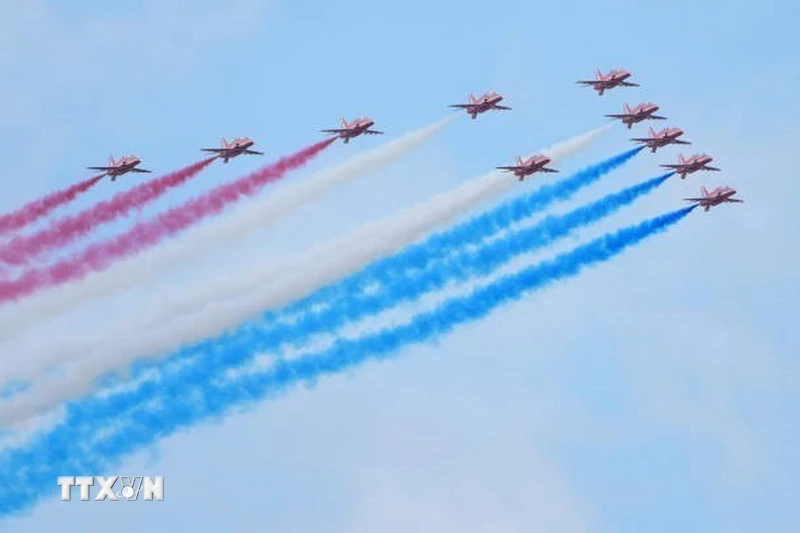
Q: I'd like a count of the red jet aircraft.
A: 10